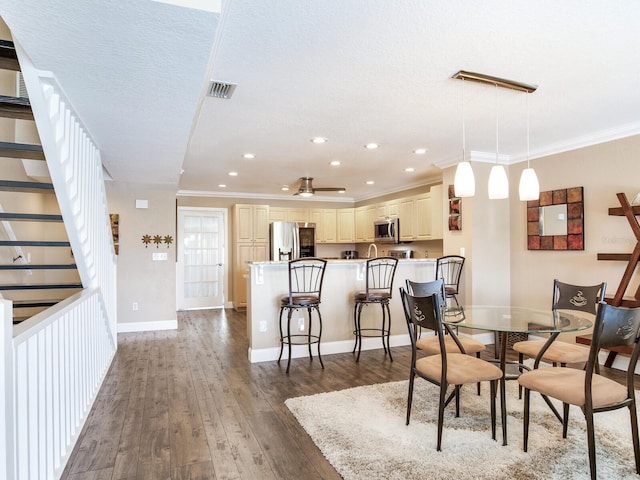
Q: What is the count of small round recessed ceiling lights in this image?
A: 11